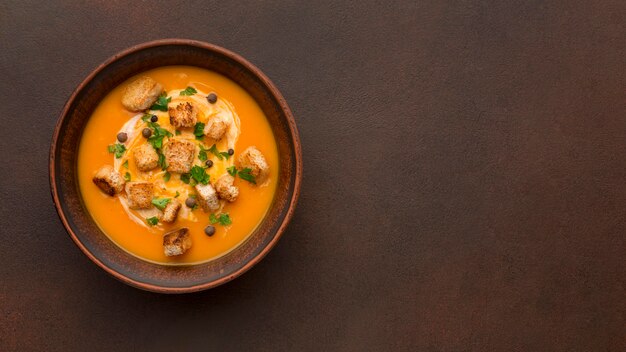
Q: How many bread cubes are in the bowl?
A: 12